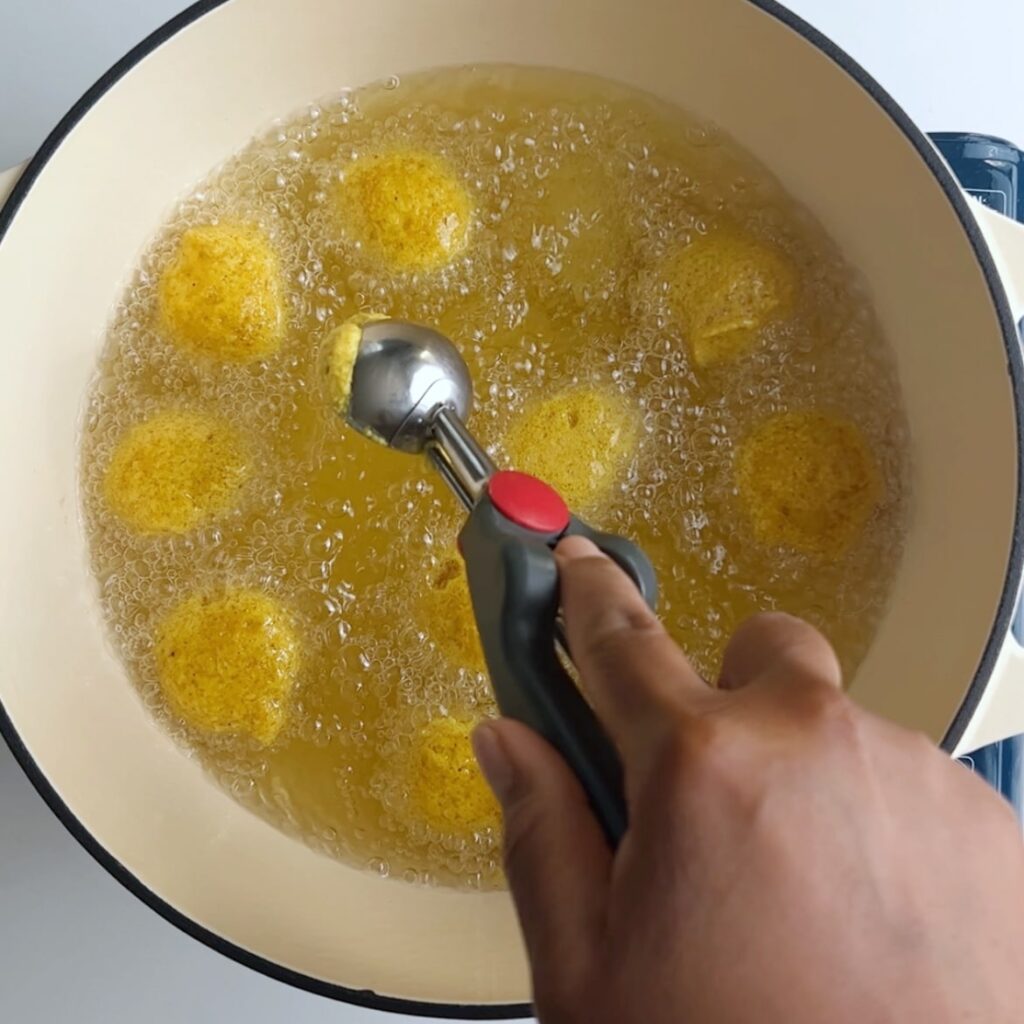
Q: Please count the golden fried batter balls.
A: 9